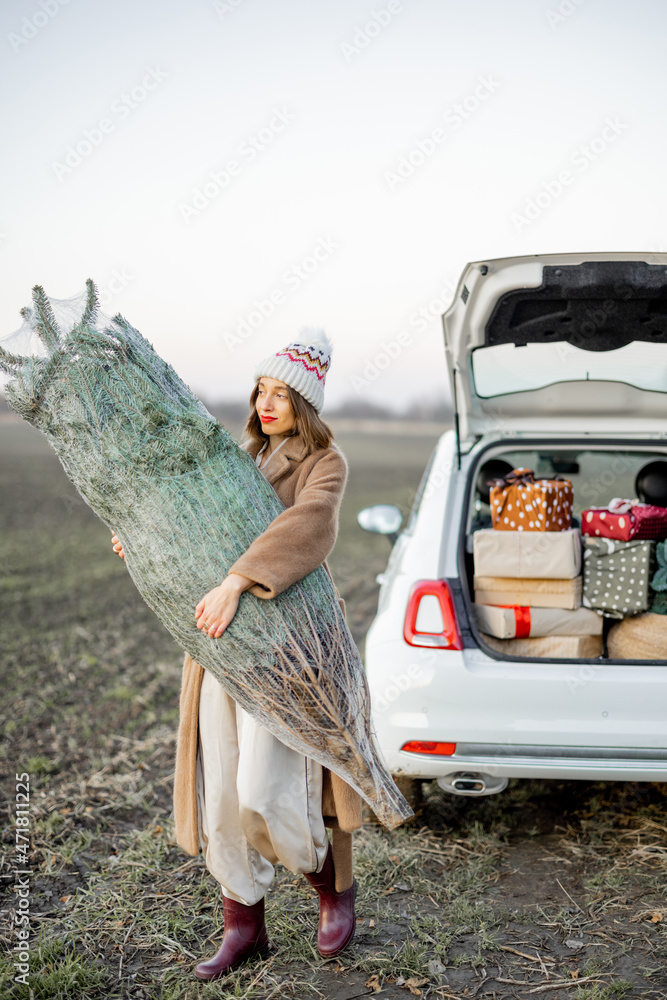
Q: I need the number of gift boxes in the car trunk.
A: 7